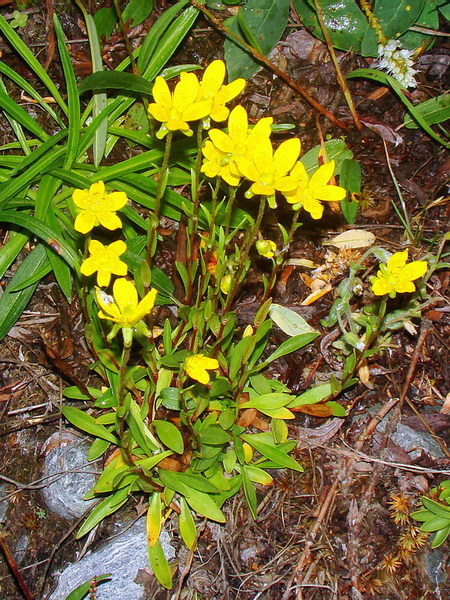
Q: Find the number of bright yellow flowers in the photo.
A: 11